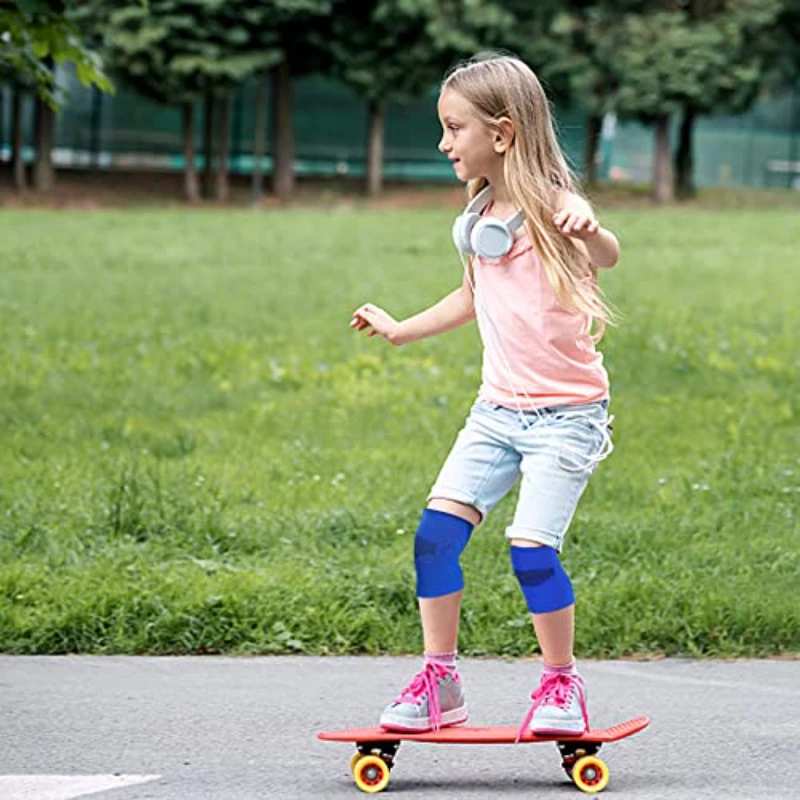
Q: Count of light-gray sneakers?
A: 2